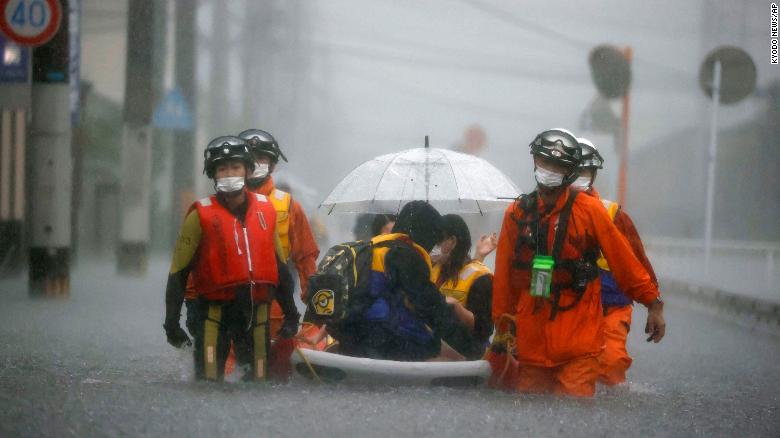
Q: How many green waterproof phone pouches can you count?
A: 1